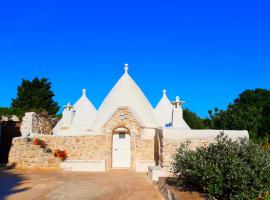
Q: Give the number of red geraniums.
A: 2